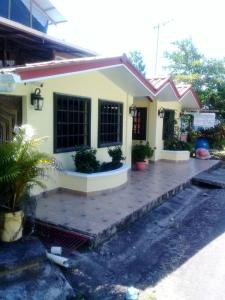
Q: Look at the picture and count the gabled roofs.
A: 3